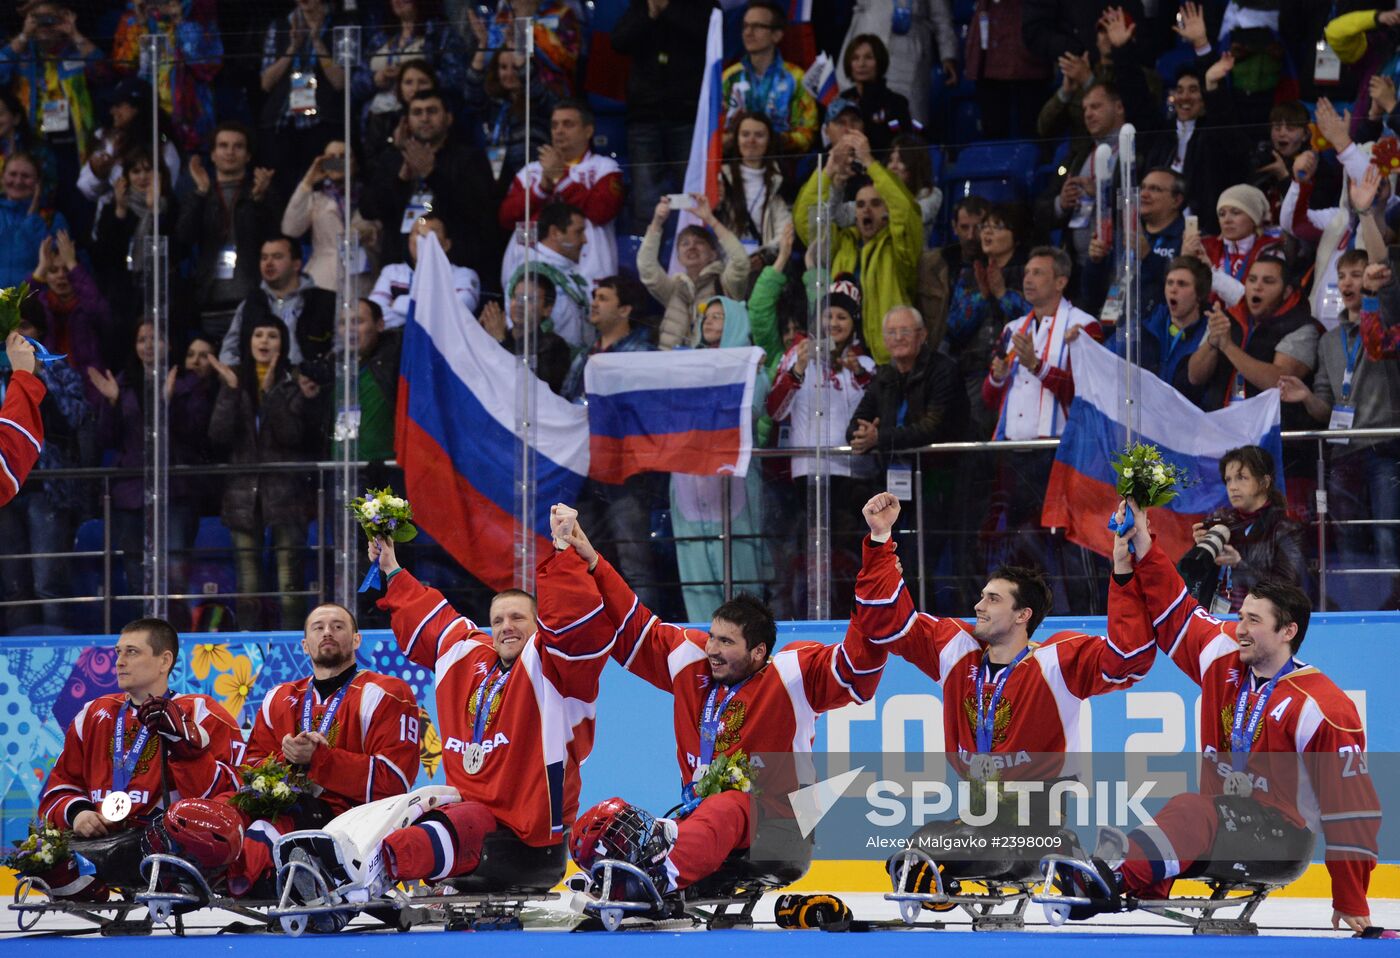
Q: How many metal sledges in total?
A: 6